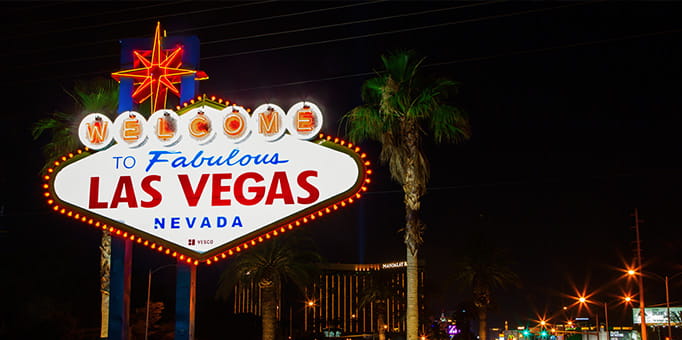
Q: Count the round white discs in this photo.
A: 7